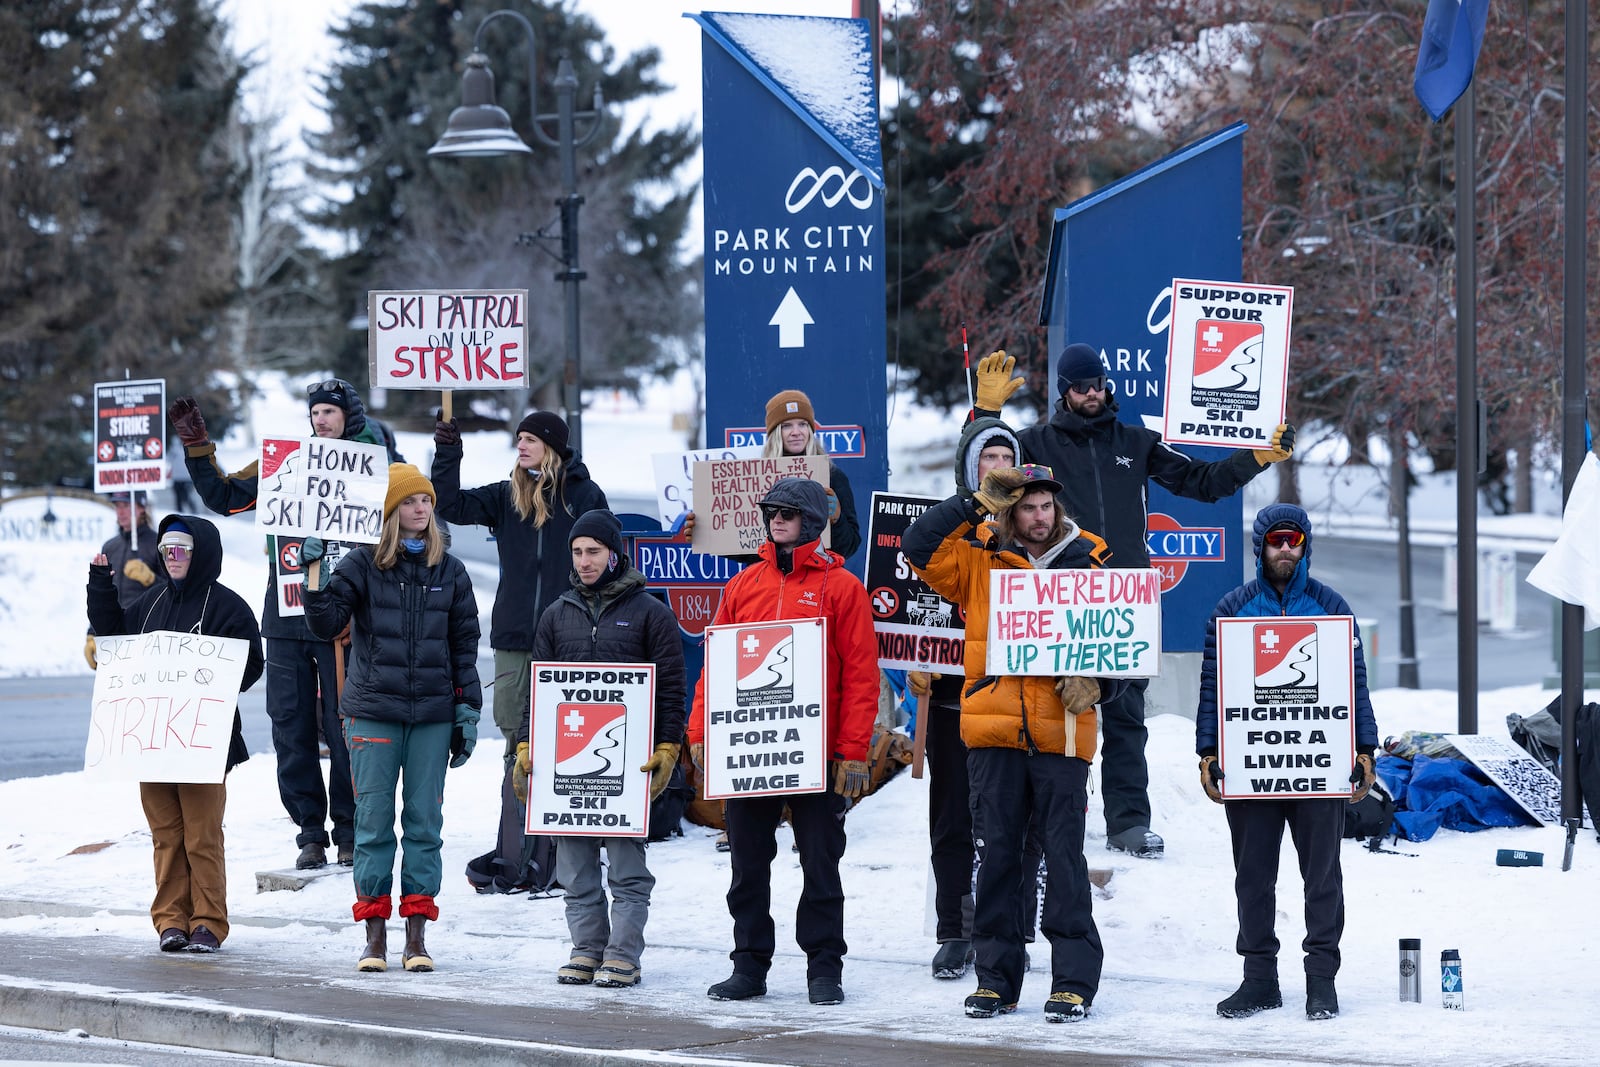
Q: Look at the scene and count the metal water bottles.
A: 2